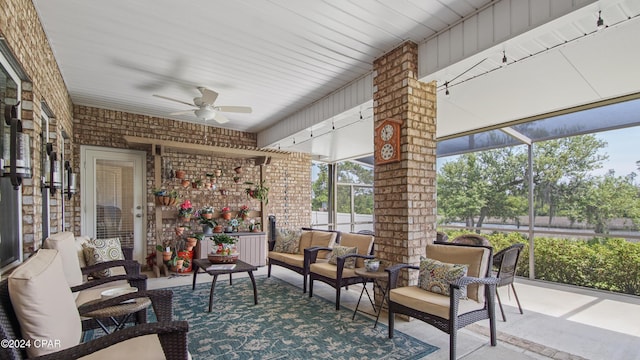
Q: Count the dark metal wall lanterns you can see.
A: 3